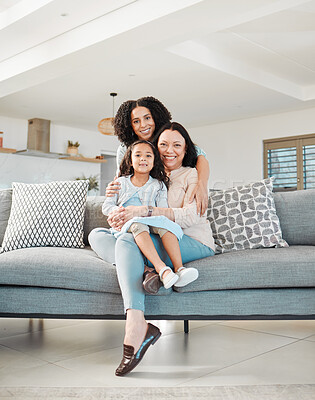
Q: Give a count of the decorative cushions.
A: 2